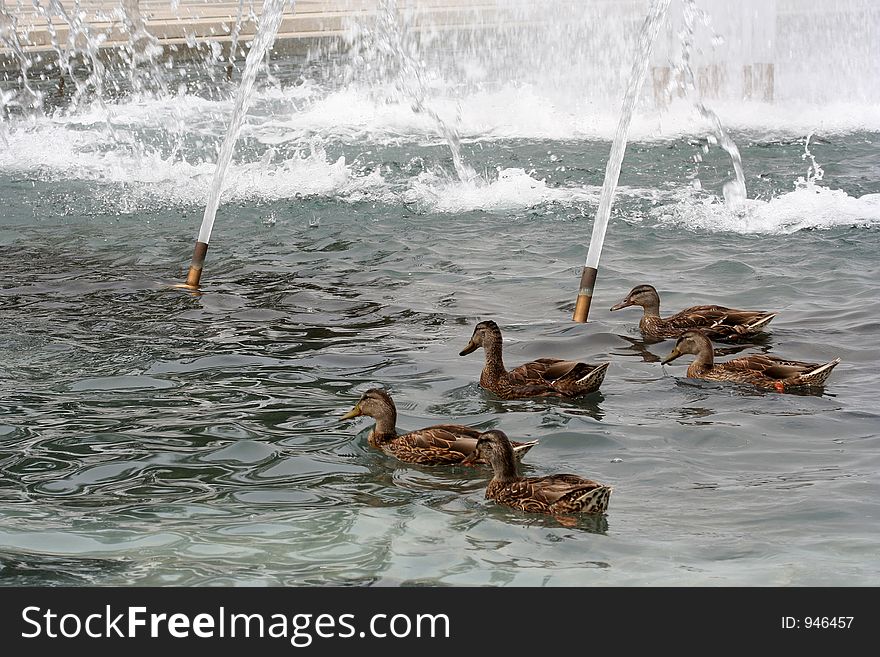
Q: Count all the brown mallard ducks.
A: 5